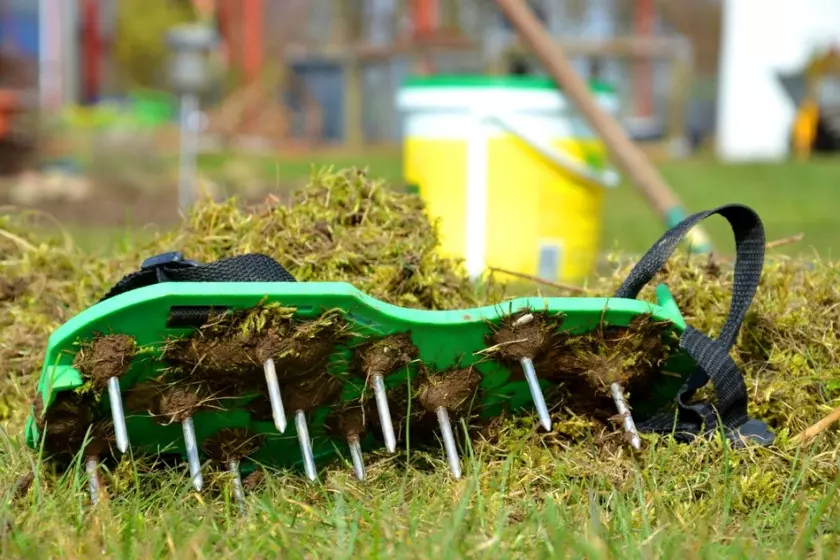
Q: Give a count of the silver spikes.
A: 11